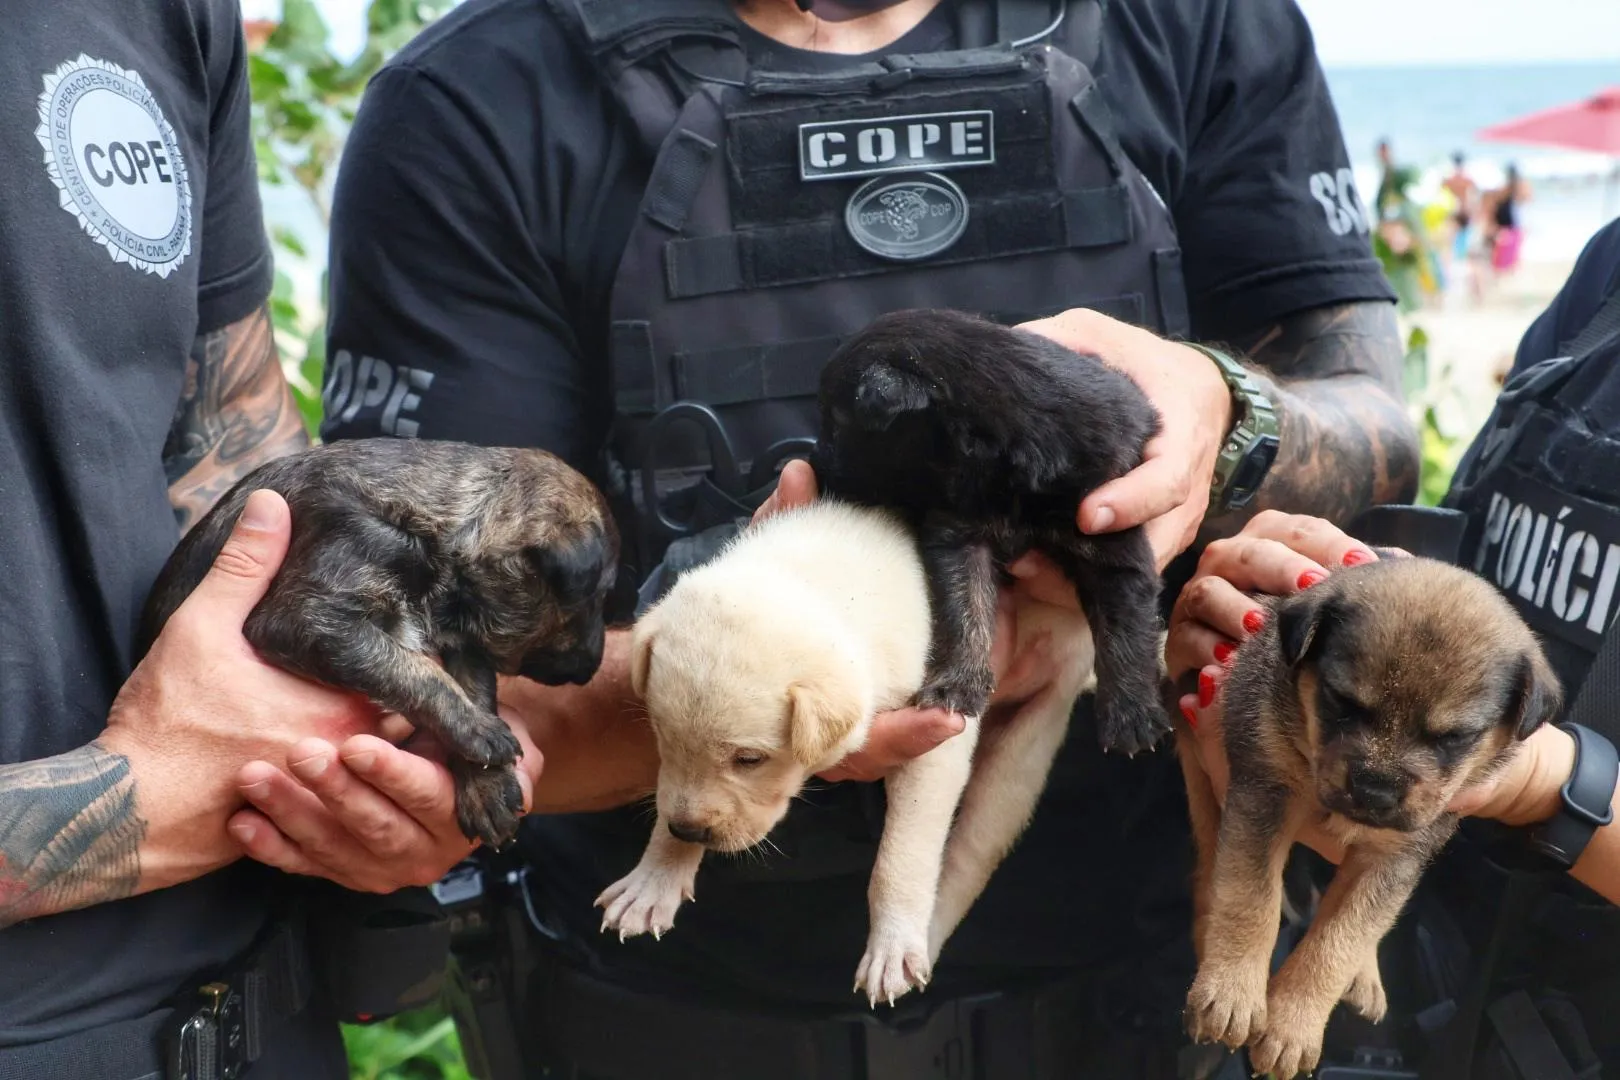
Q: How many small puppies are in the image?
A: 4